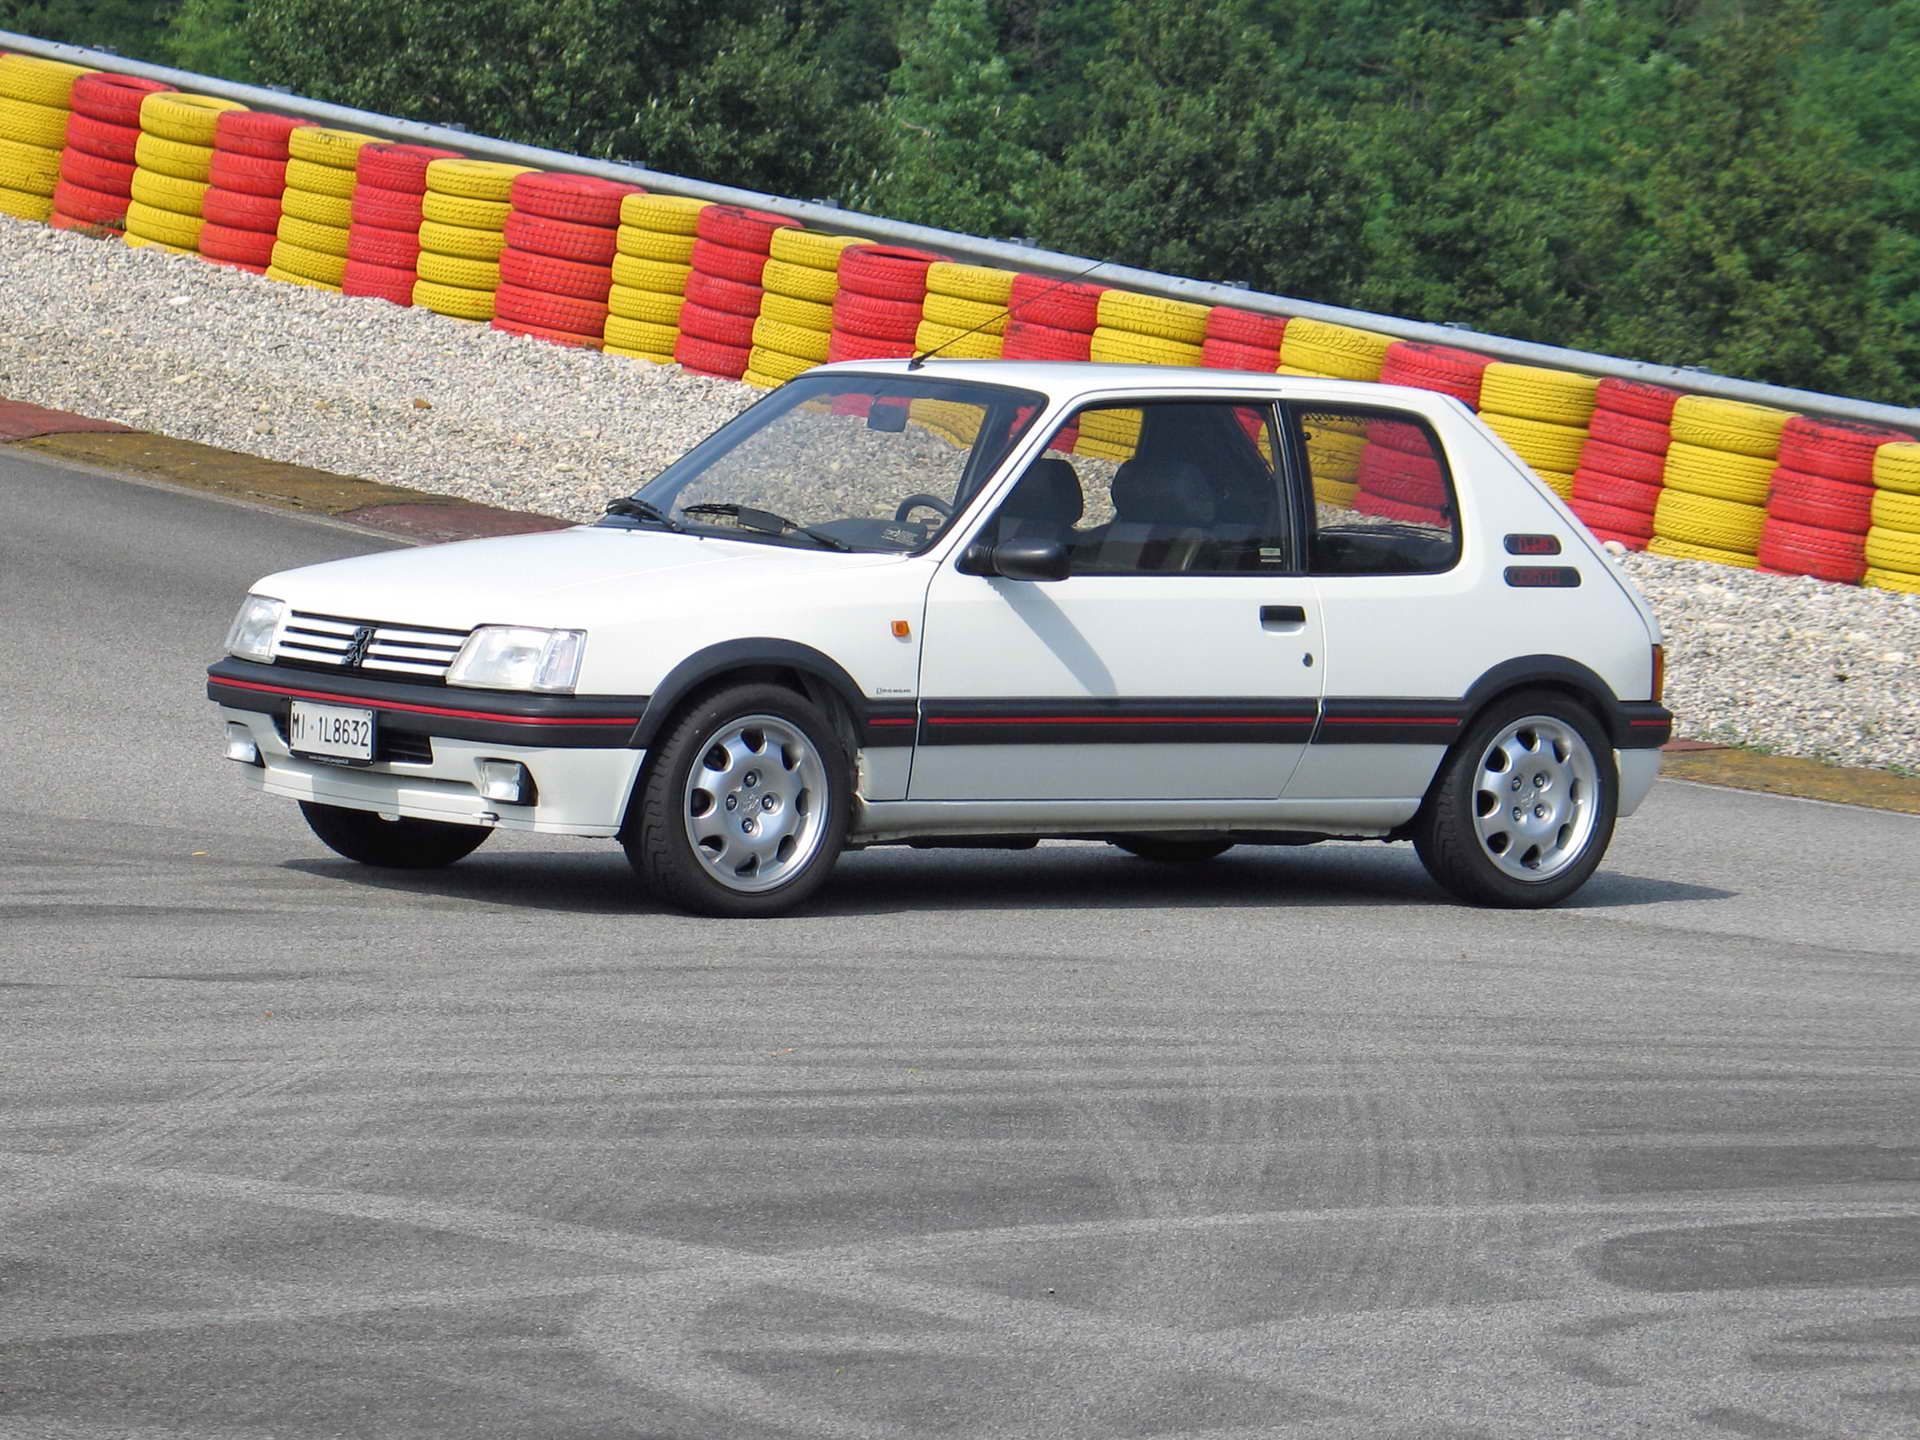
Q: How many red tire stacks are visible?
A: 11